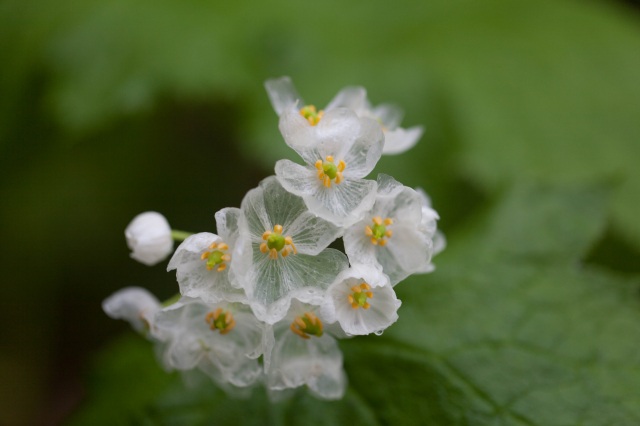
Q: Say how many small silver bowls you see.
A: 0